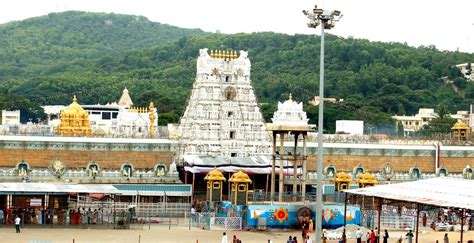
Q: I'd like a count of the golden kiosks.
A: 4